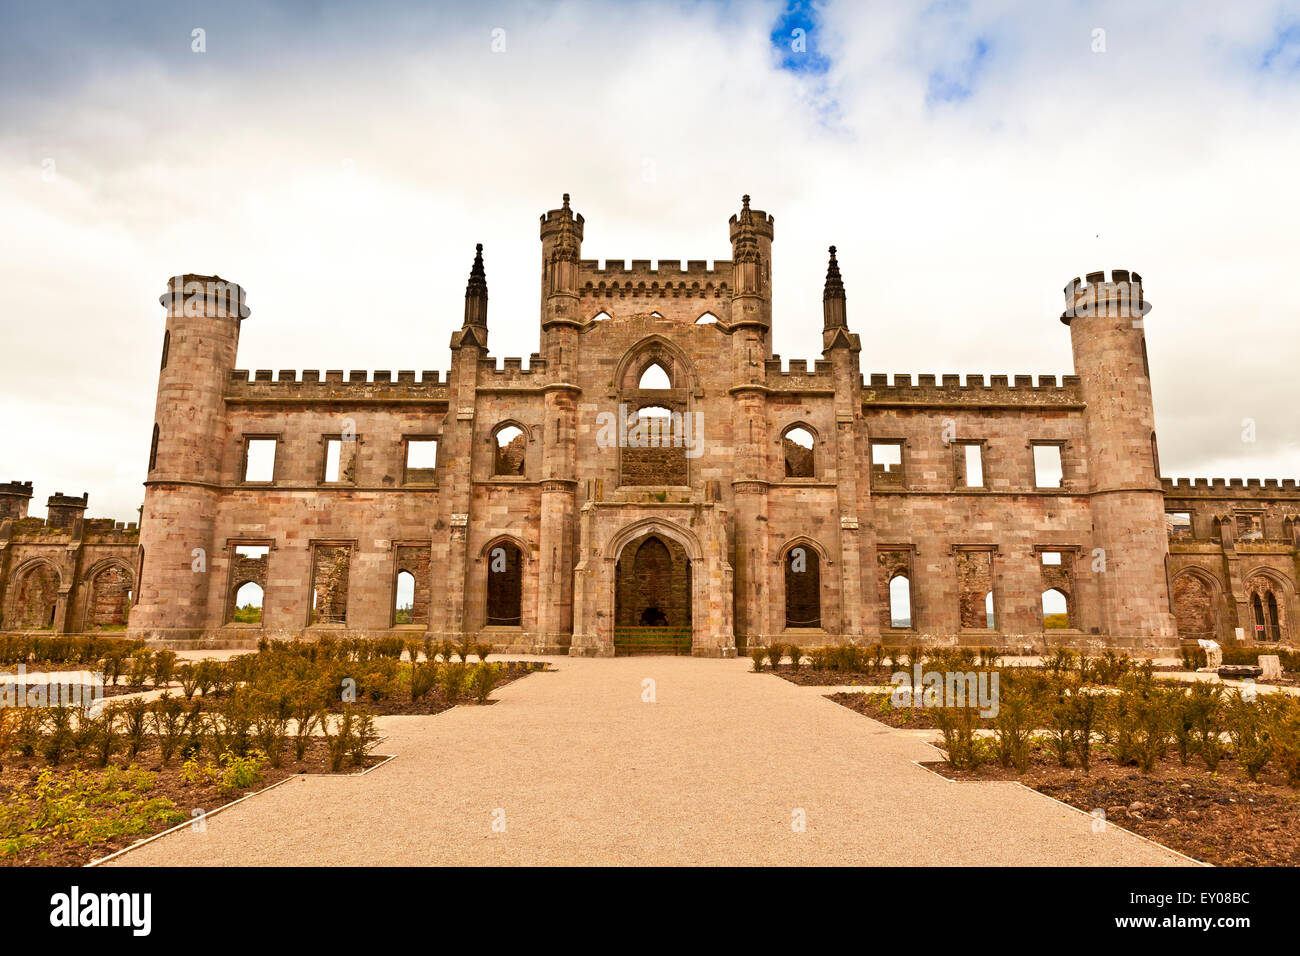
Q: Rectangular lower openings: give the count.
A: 6